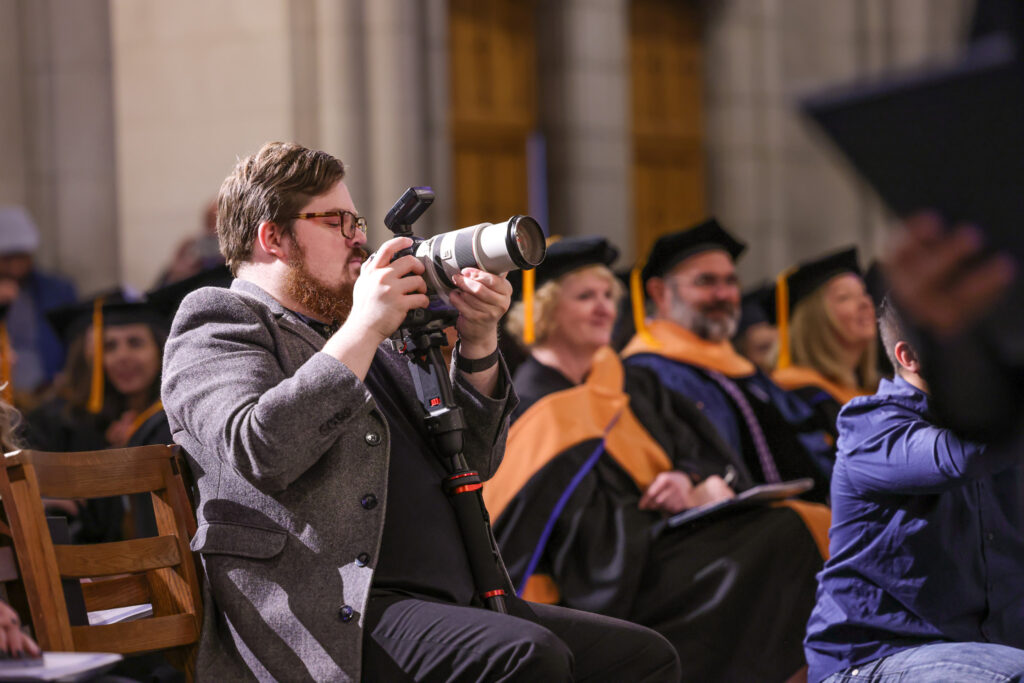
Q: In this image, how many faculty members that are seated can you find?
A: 3